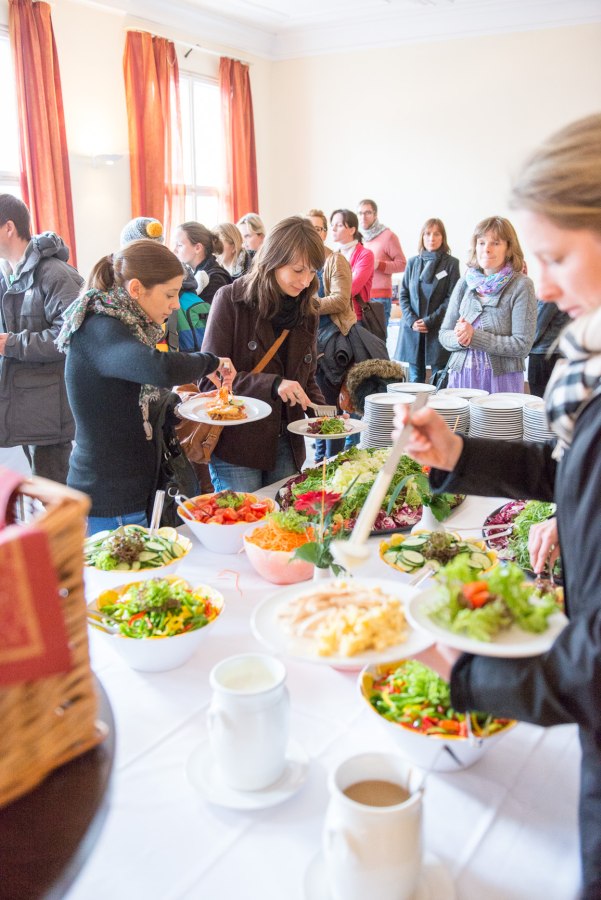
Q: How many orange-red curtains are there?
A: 3